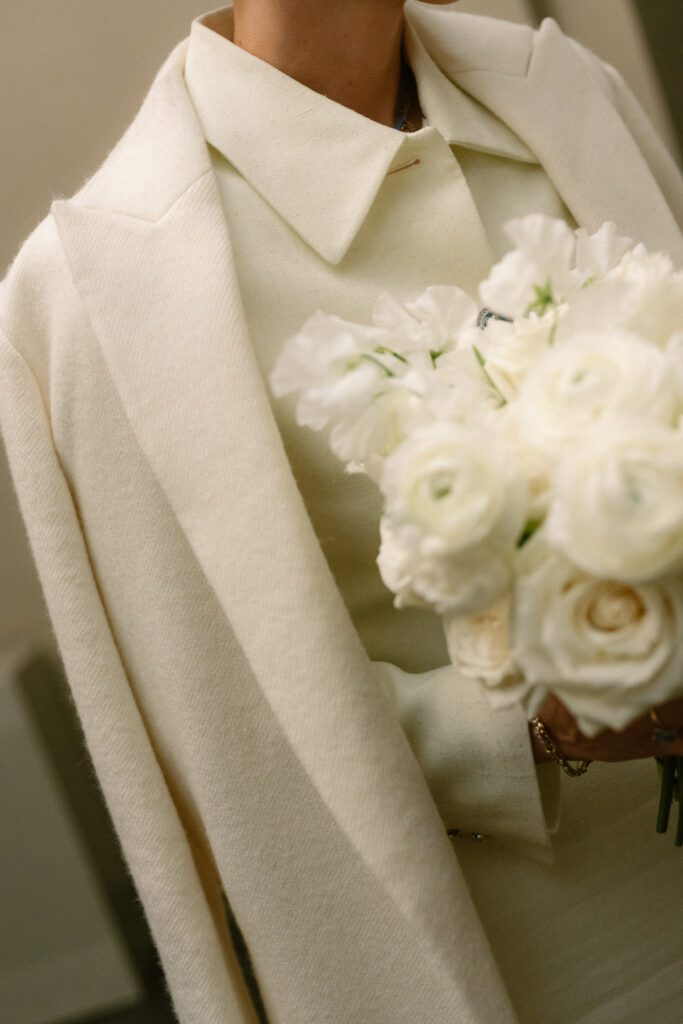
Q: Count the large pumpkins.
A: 0